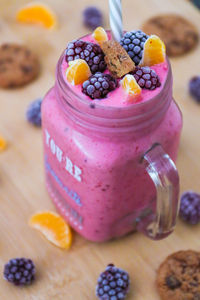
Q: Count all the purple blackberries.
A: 10